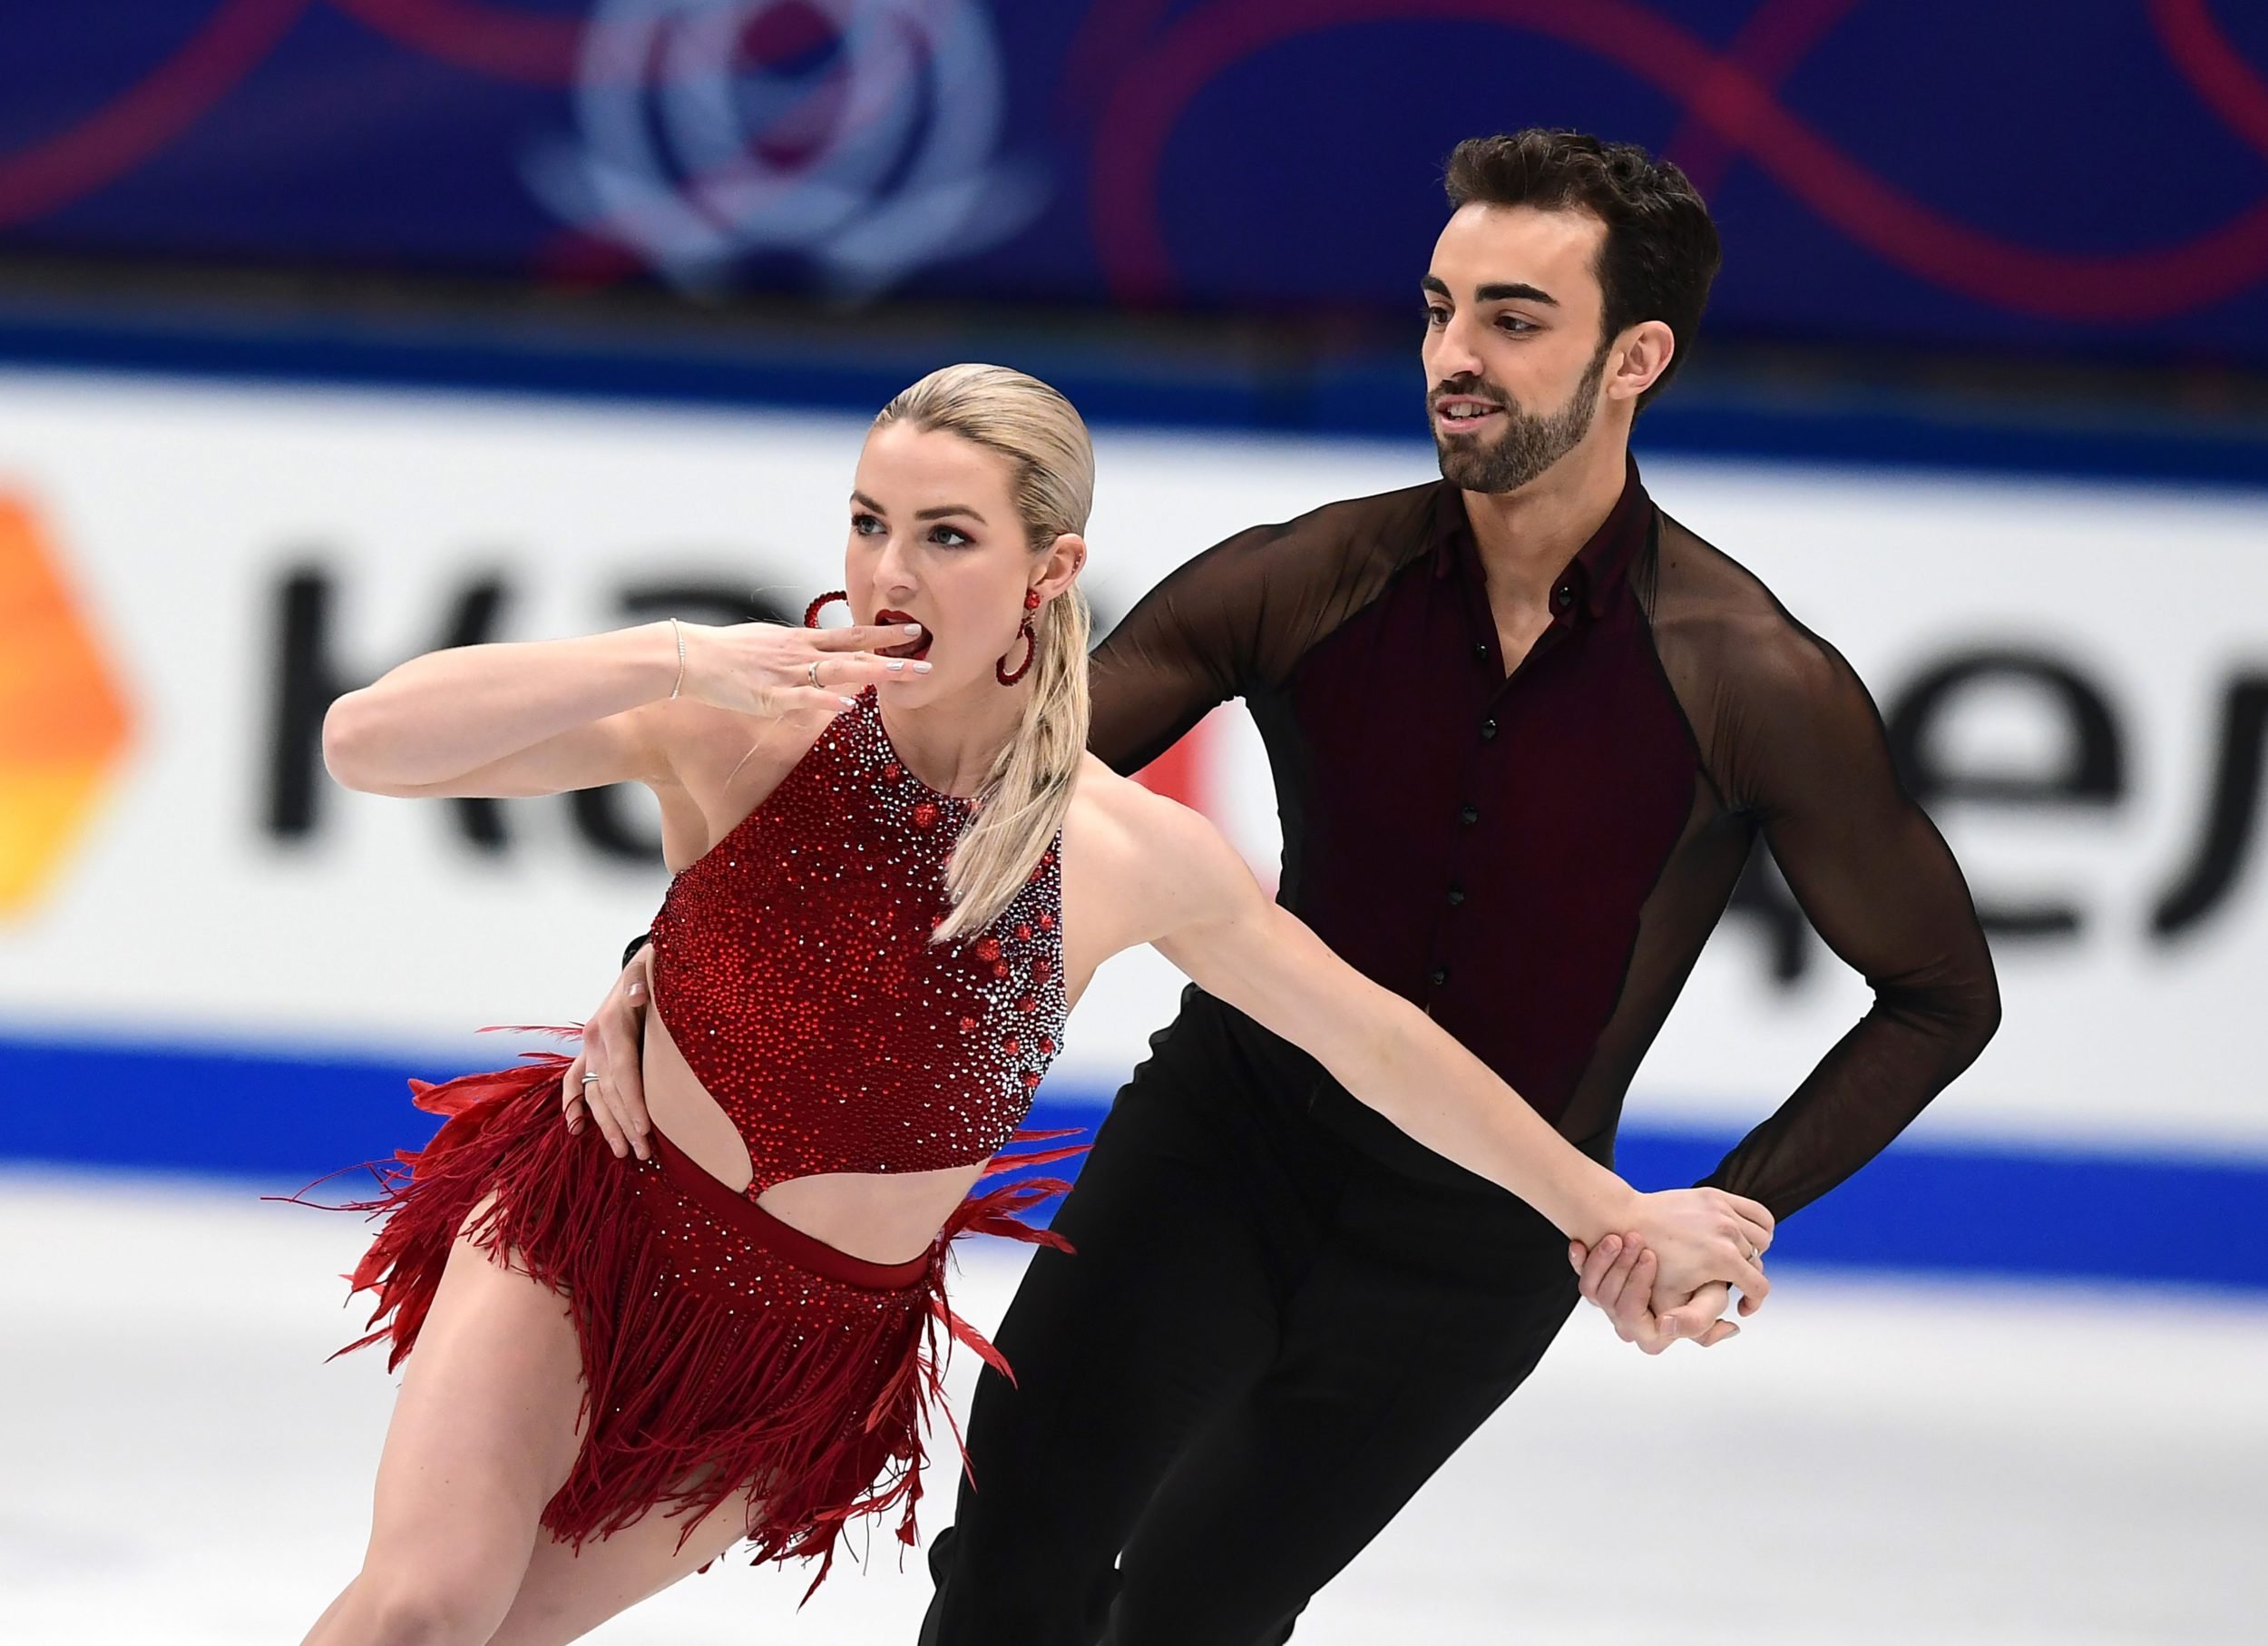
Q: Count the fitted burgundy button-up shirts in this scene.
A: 1